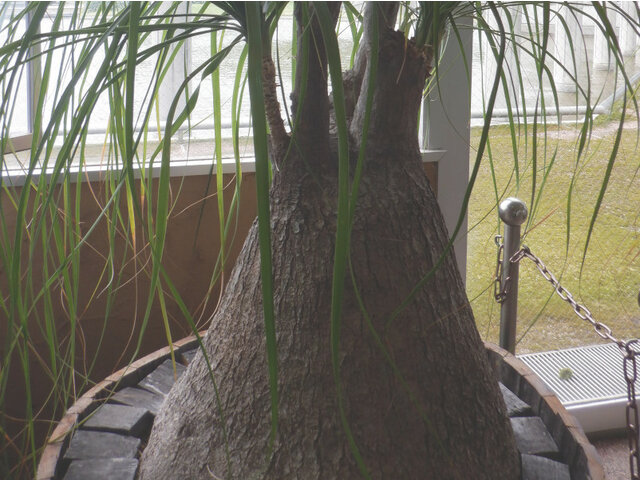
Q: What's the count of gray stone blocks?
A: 9